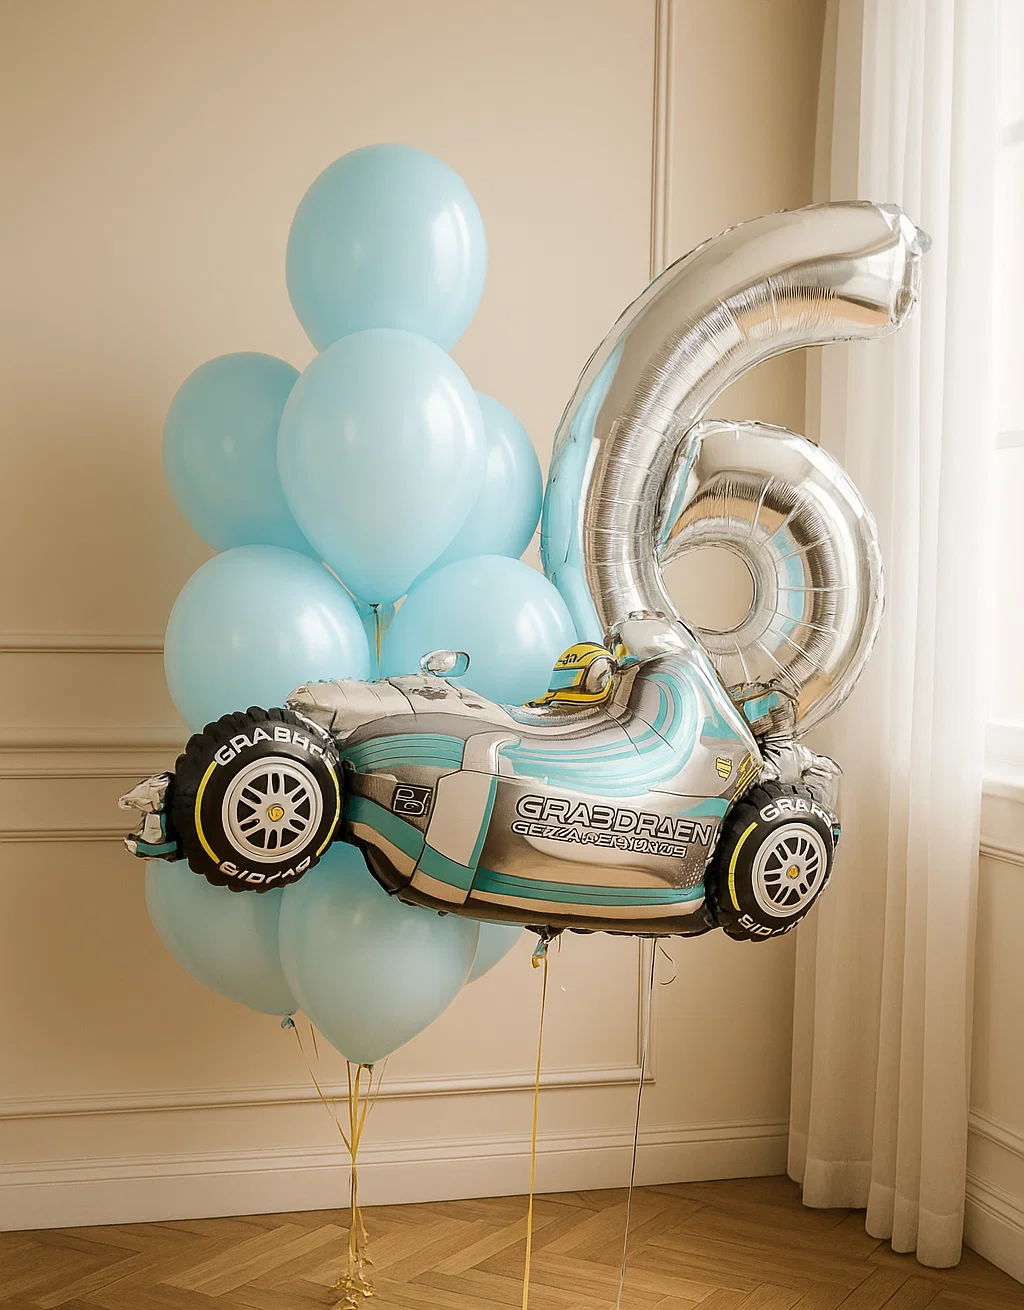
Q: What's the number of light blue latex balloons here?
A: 9